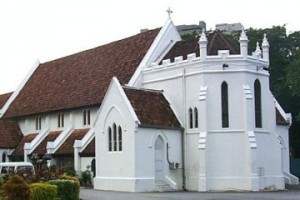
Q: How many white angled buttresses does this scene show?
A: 3